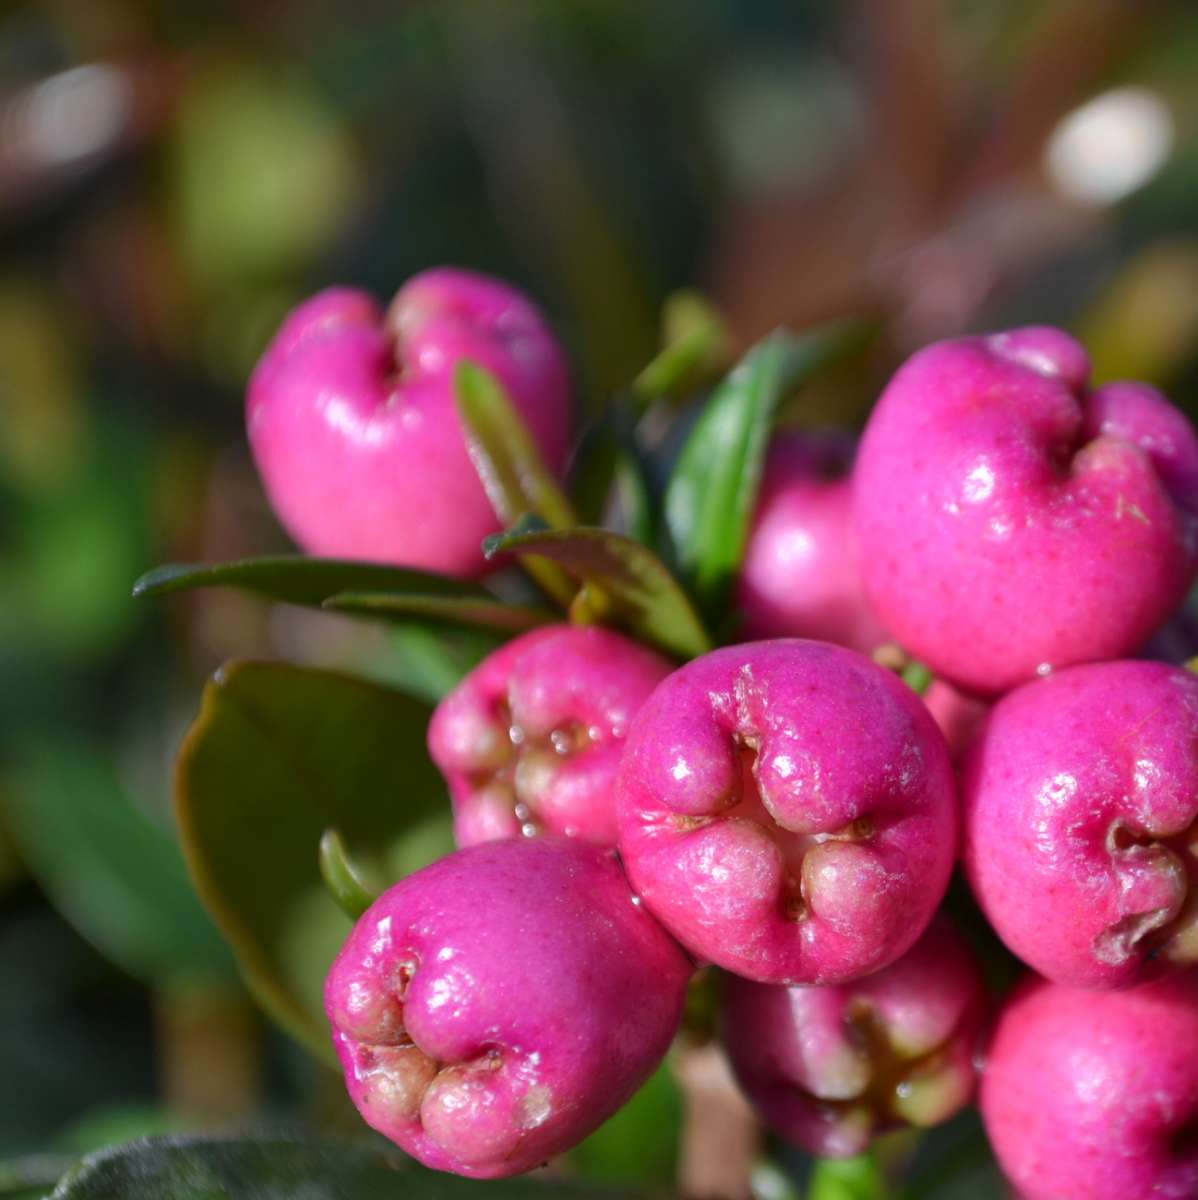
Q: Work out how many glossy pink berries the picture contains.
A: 9